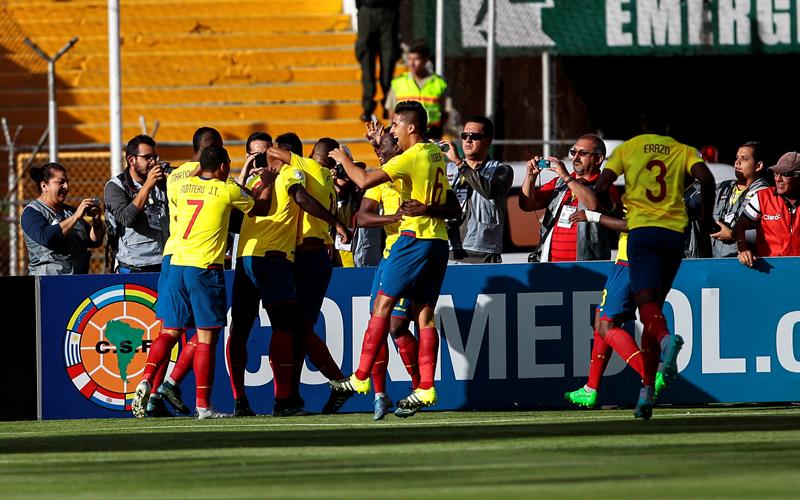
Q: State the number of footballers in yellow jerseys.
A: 8